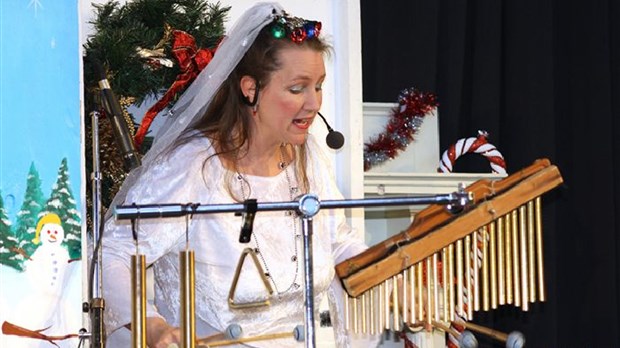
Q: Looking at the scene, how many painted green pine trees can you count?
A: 3